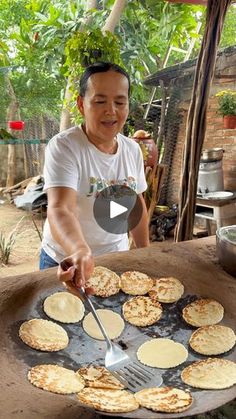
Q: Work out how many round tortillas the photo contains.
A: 15